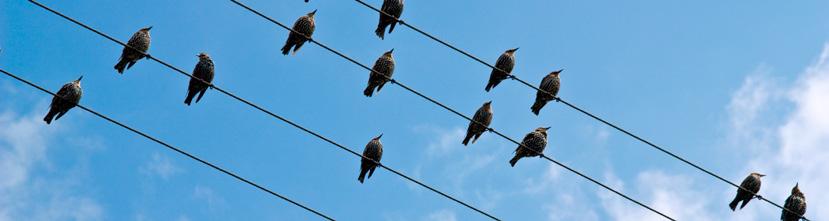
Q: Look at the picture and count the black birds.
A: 13